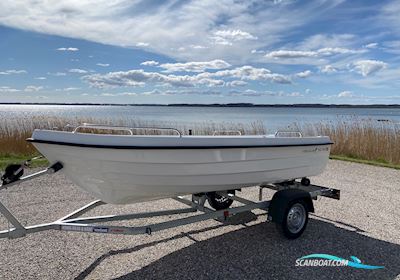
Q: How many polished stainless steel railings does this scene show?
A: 4